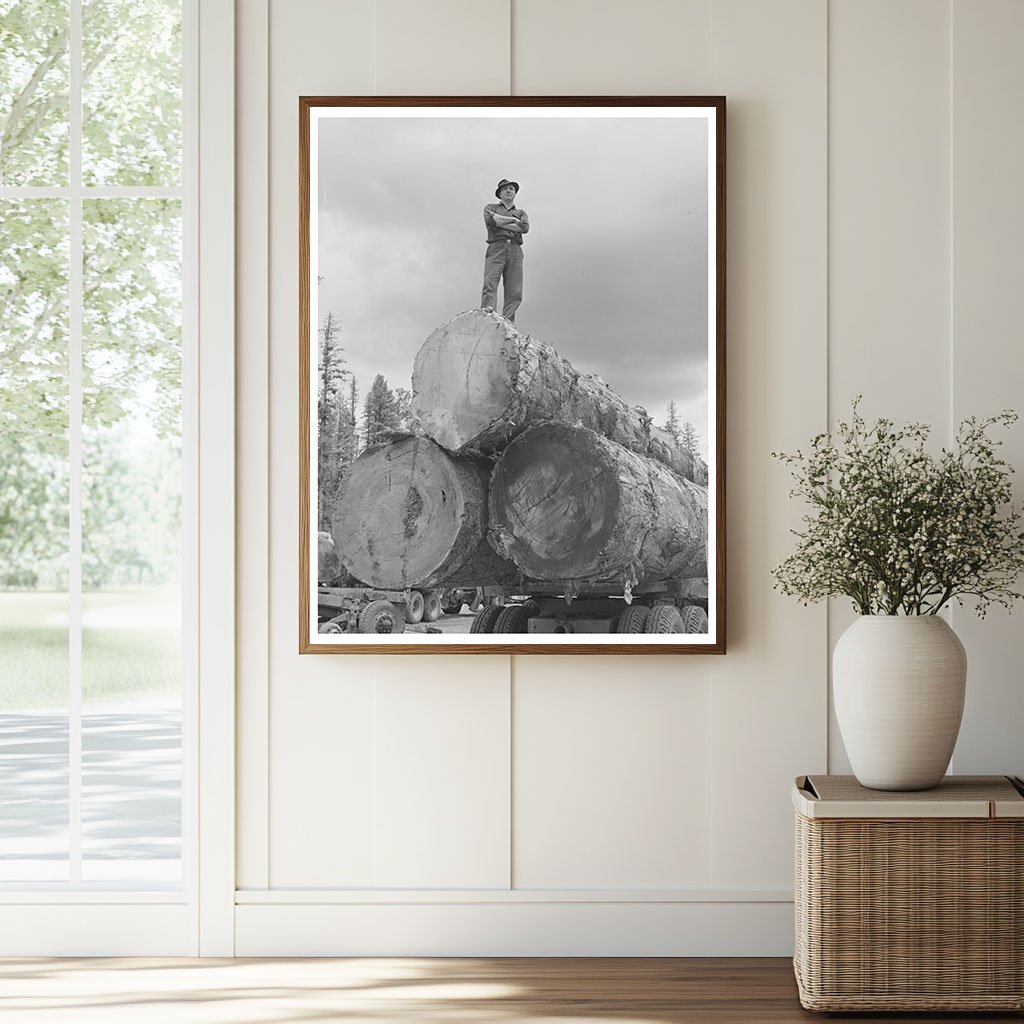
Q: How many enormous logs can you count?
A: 3